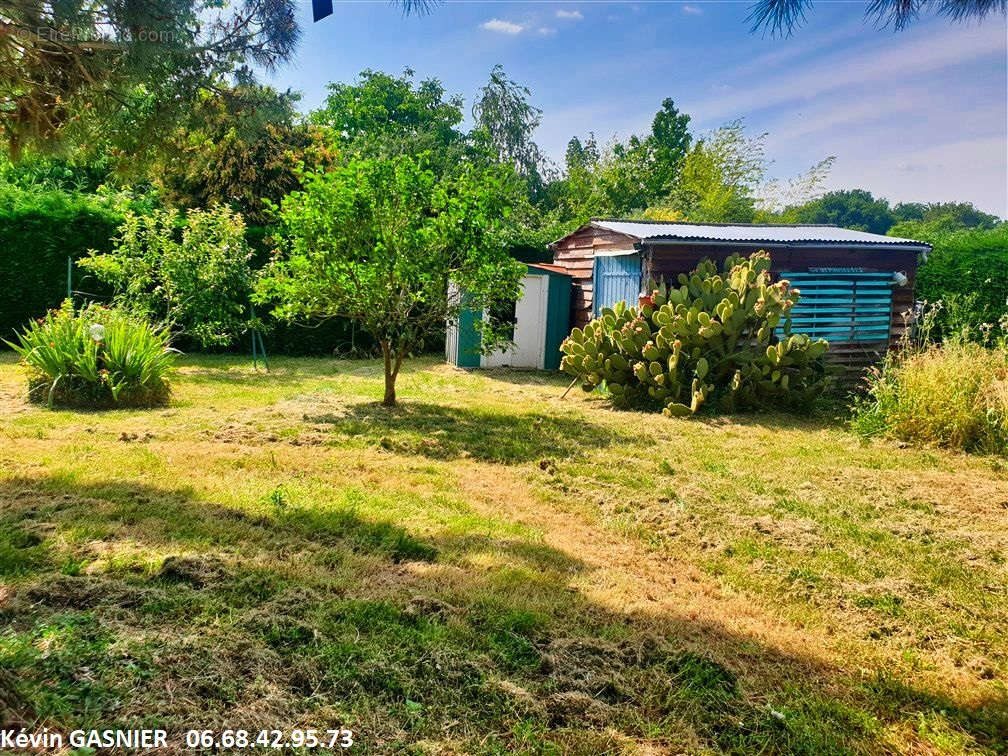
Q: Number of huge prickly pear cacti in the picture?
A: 1